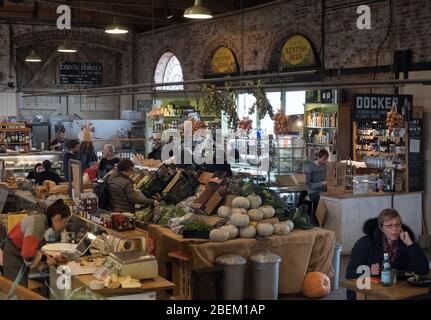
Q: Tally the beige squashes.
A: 13